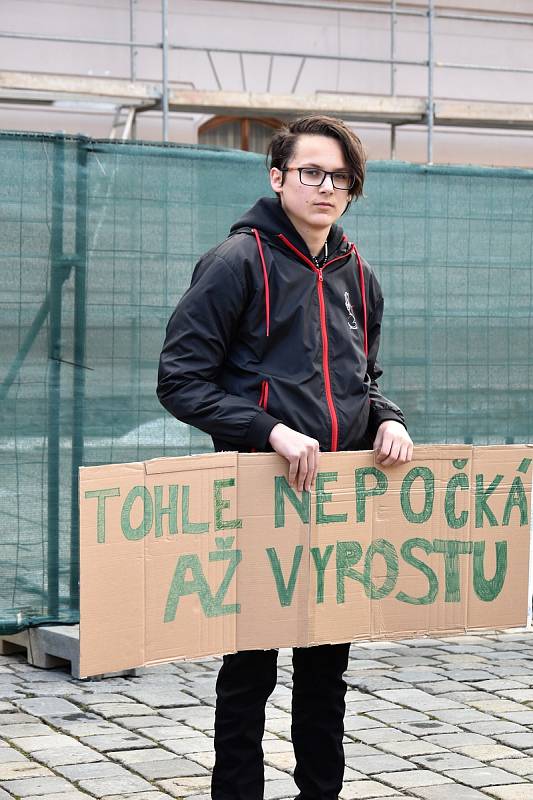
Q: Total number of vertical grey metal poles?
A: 4